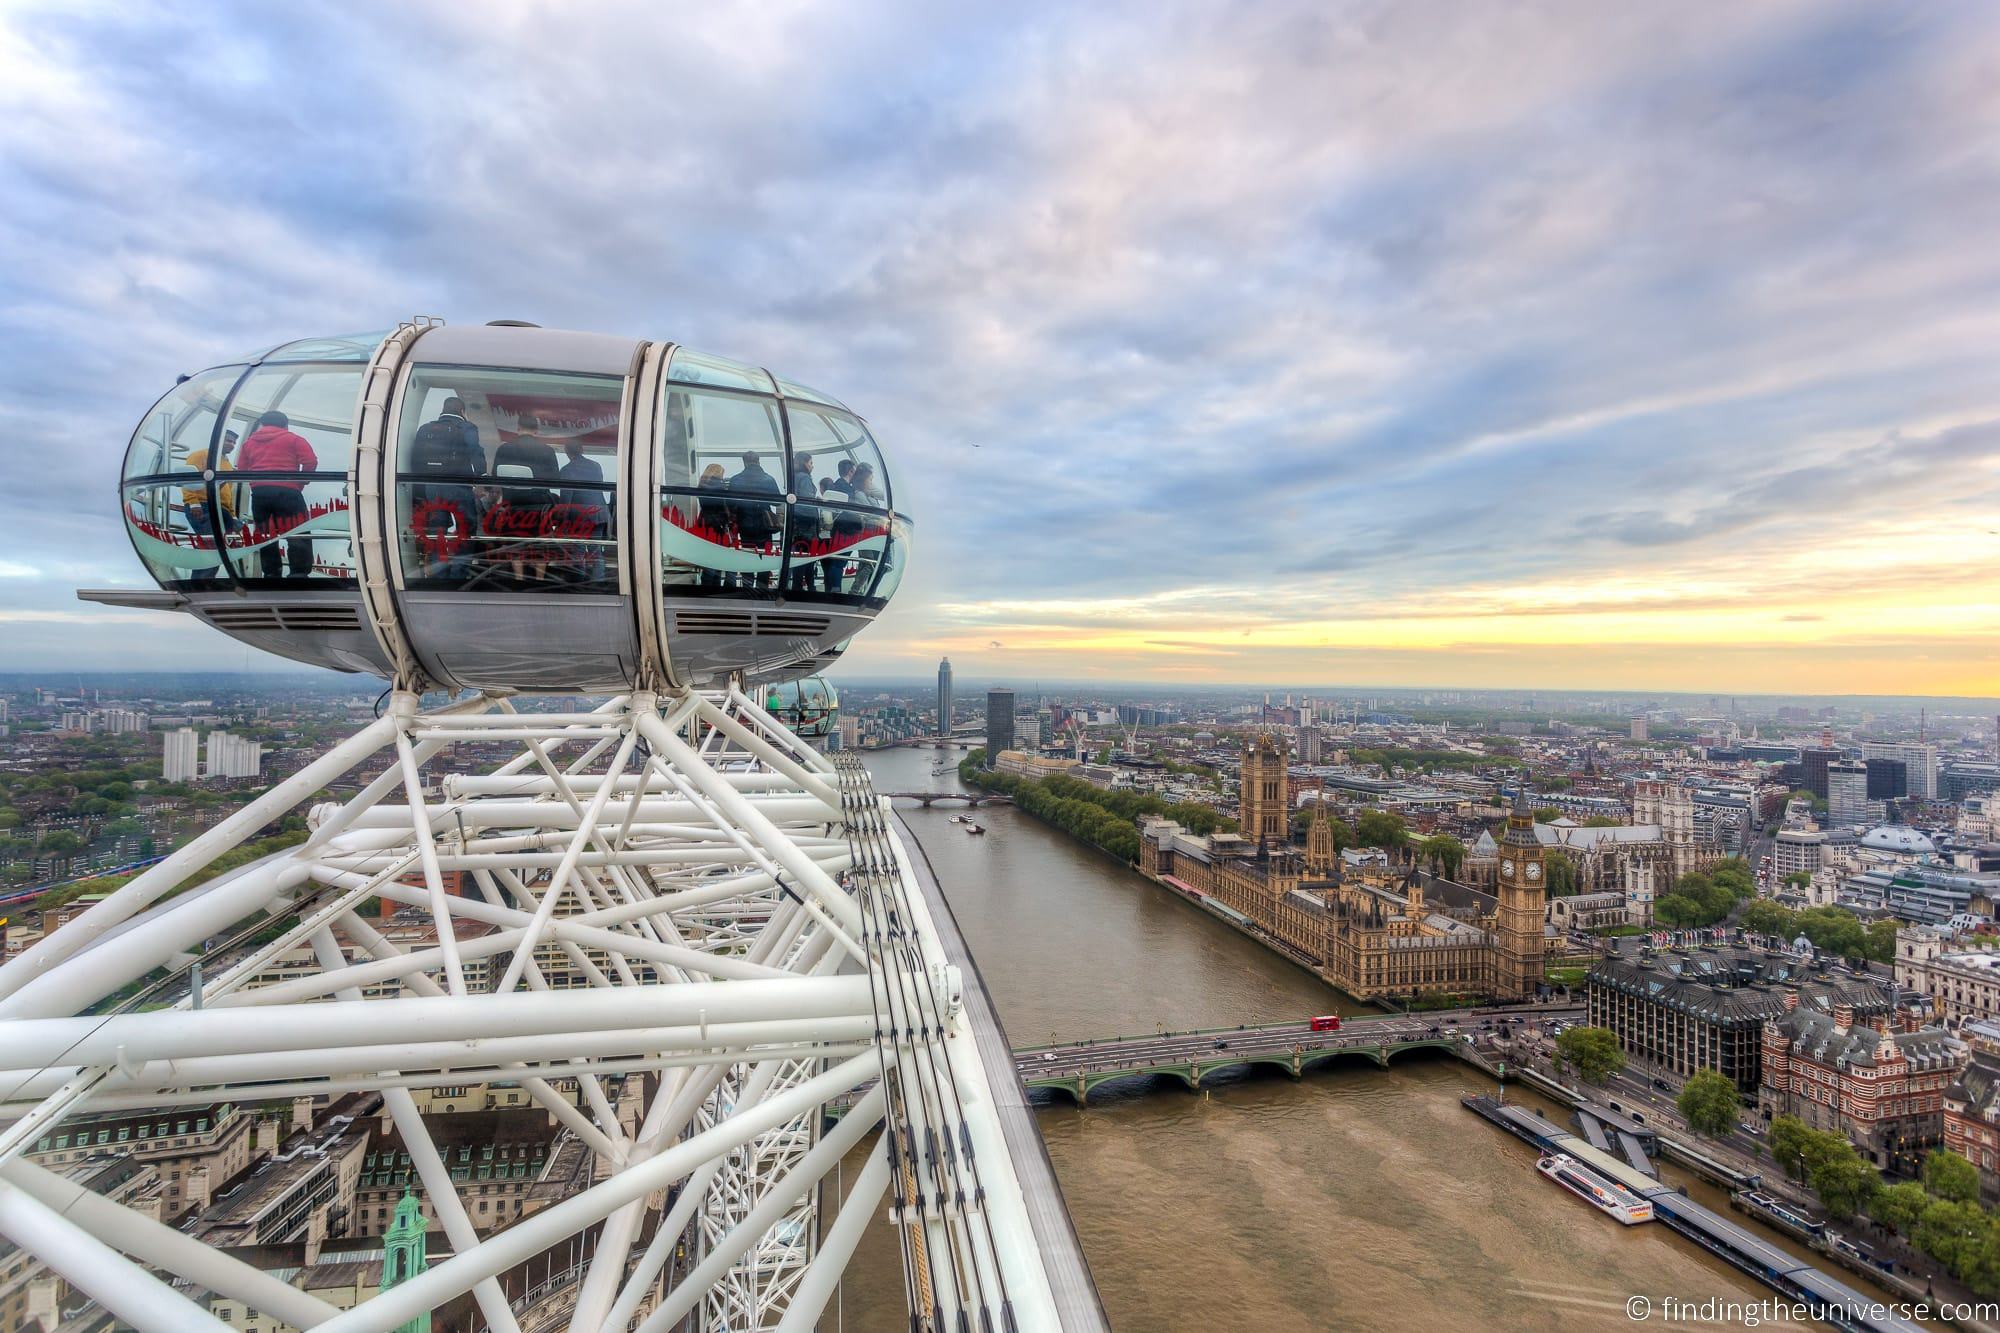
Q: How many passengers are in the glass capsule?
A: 11